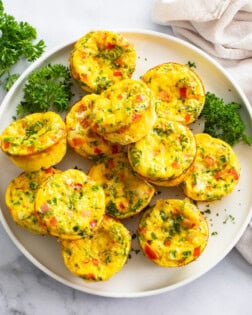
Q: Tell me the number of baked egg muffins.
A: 12